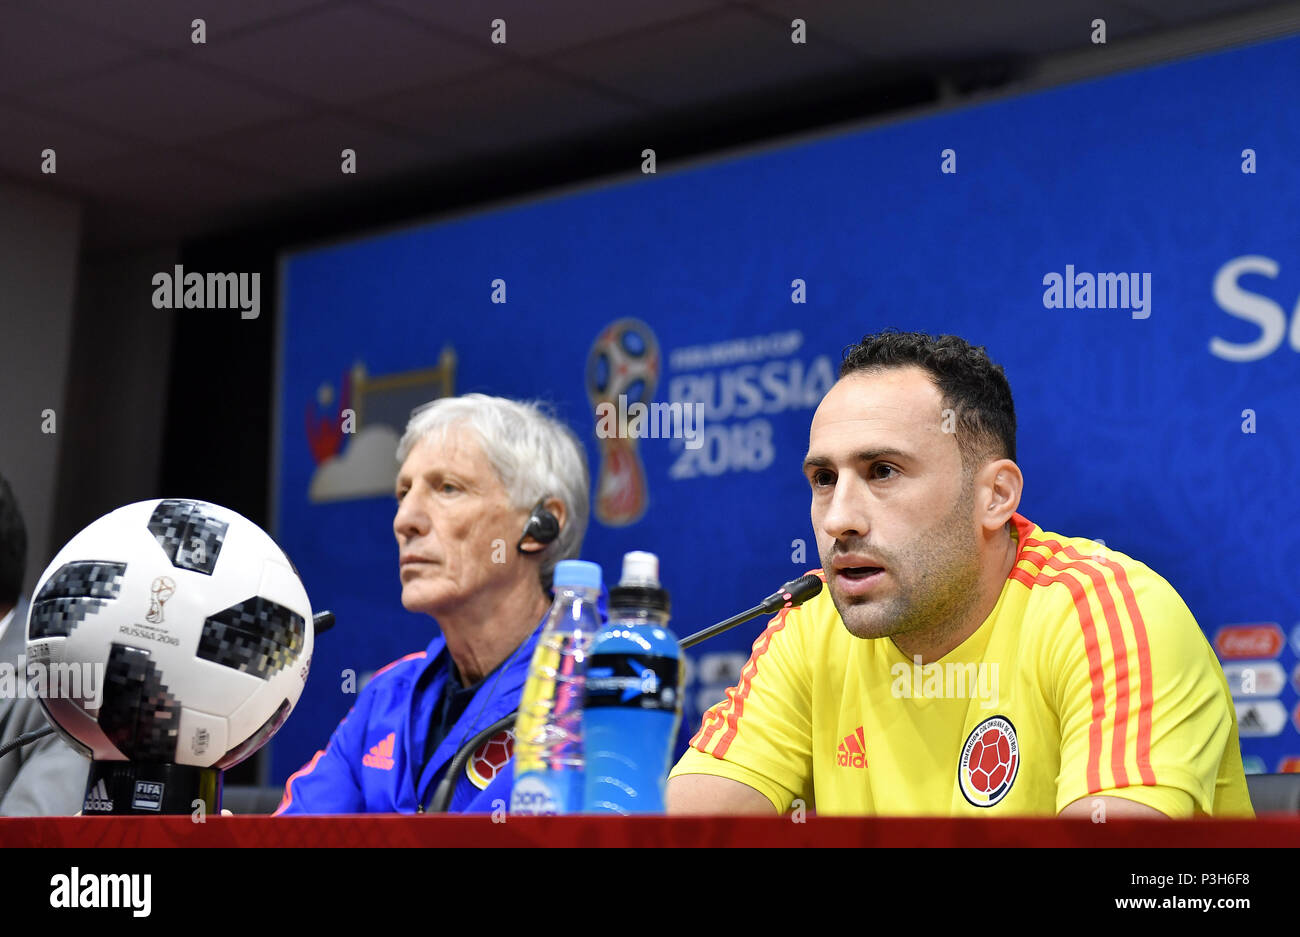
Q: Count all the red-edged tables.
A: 1